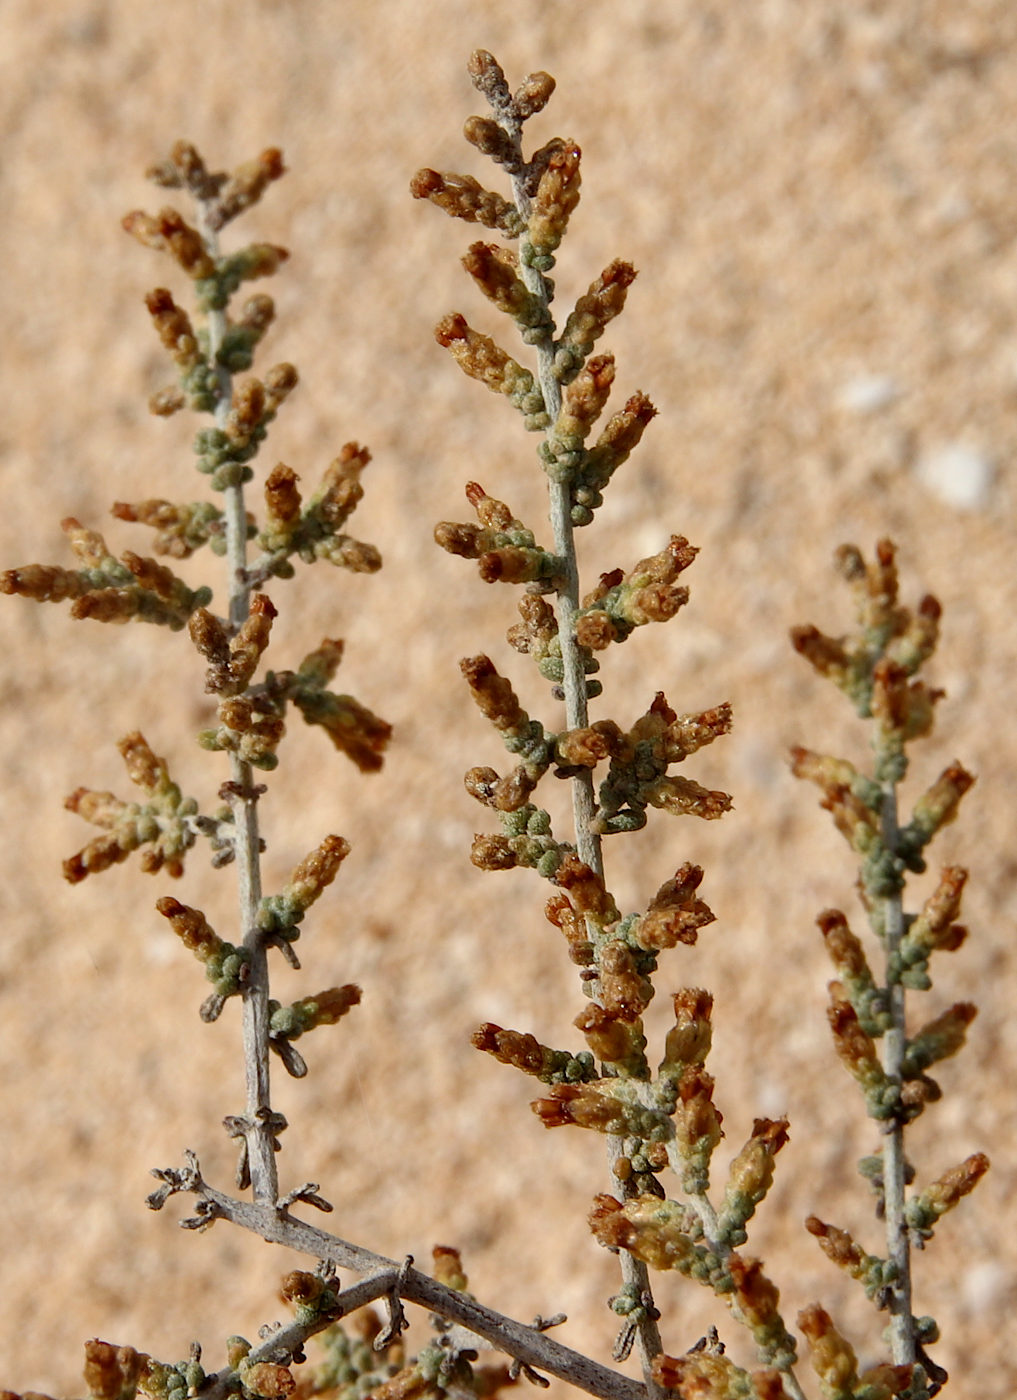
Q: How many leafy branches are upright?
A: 3